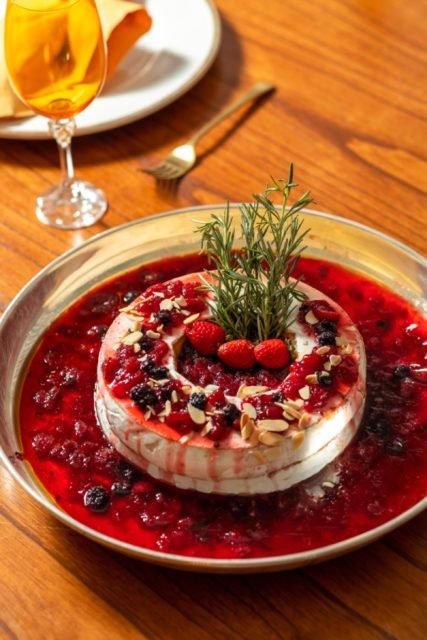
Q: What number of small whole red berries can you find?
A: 3